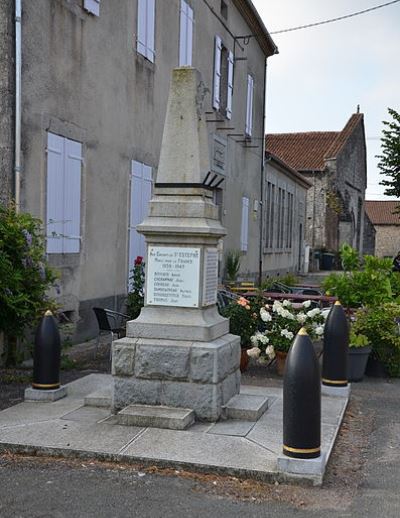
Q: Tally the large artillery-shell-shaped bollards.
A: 3